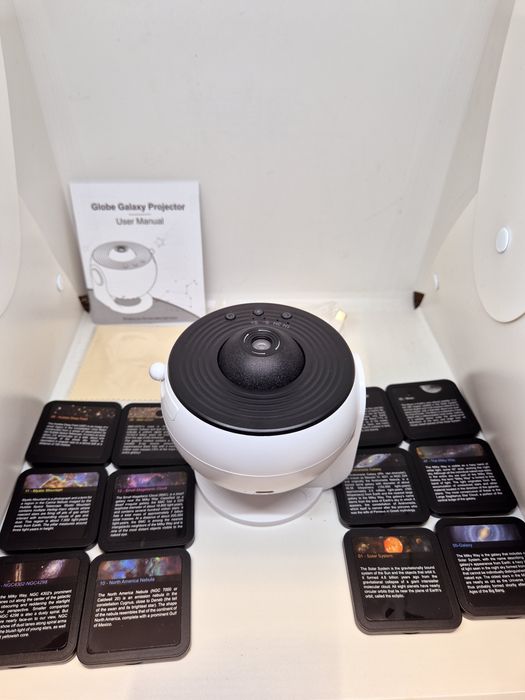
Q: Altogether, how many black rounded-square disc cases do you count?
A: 12